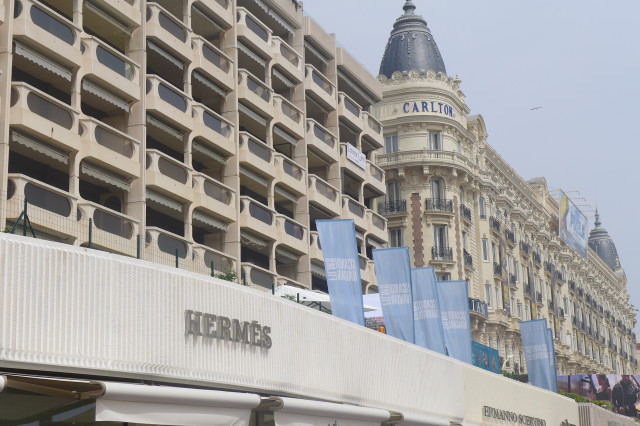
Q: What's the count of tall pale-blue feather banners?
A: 6